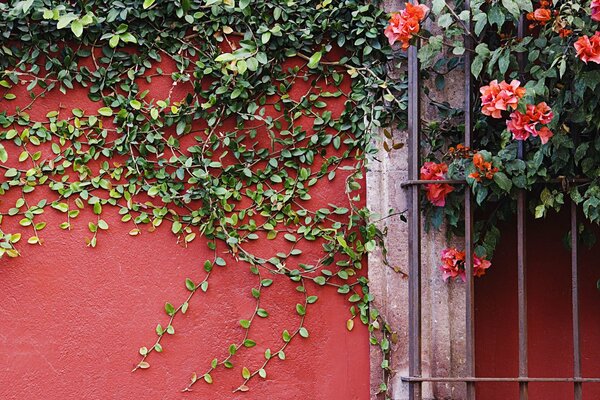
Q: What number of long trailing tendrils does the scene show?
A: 3